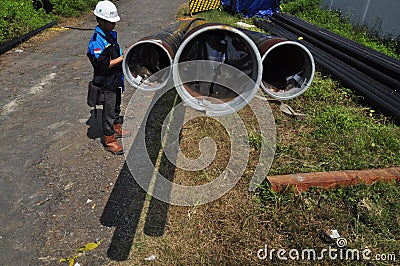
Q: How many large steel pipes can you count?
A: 3